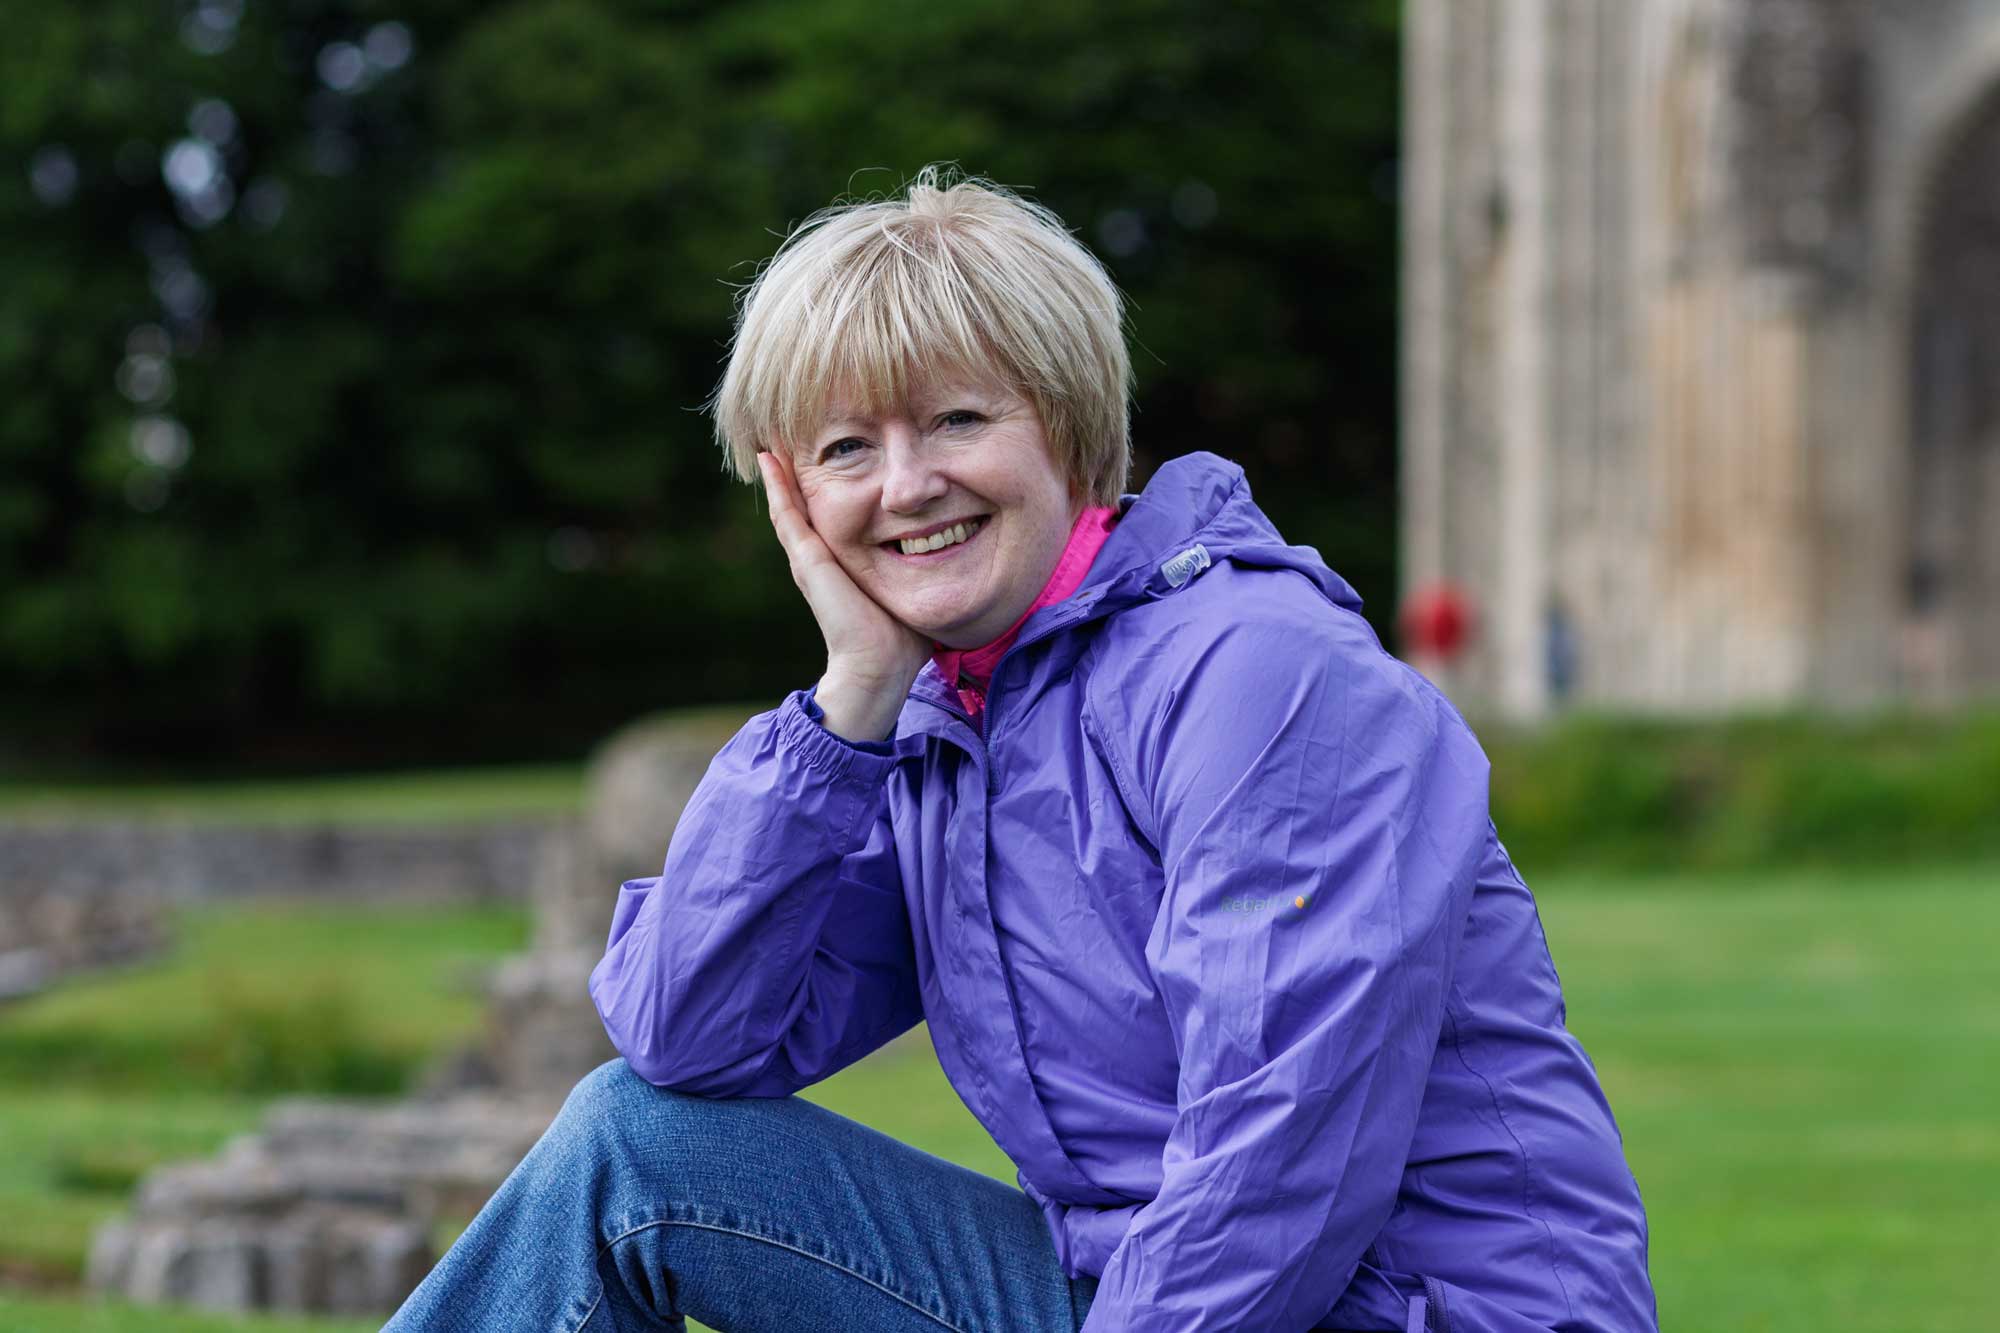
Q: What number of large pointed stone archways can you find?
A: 1